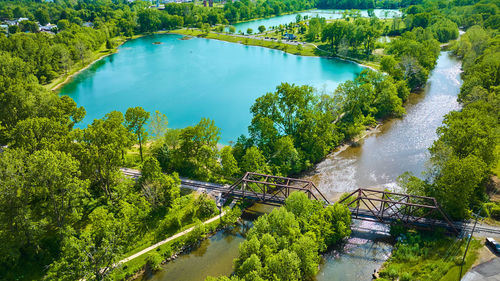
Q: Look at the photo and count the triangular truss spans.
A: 2